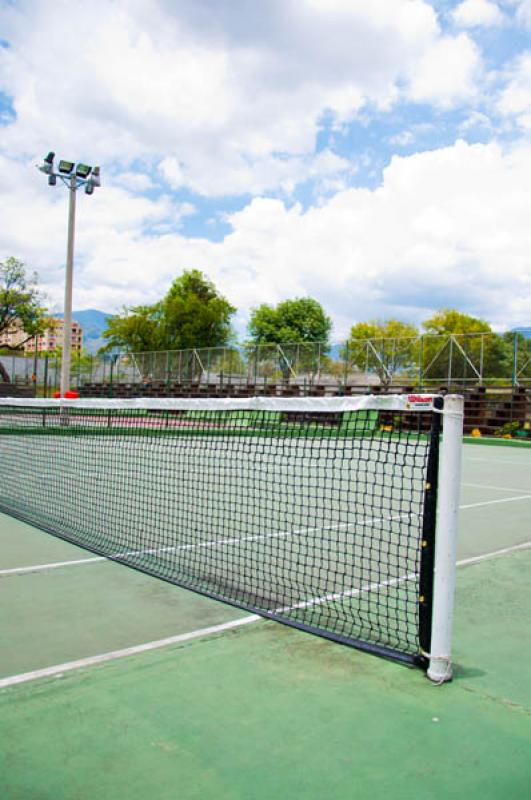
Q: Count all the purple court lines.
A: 0